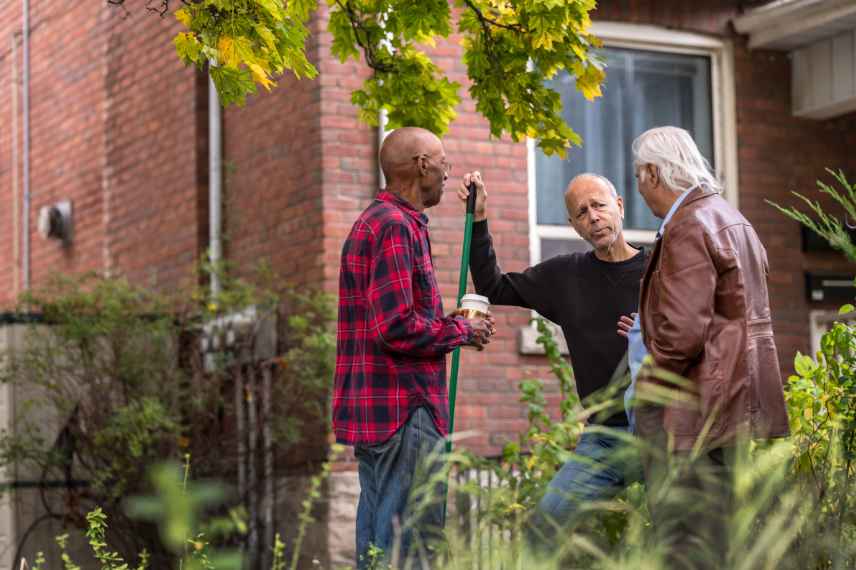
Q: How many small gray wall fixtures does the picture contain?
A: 1